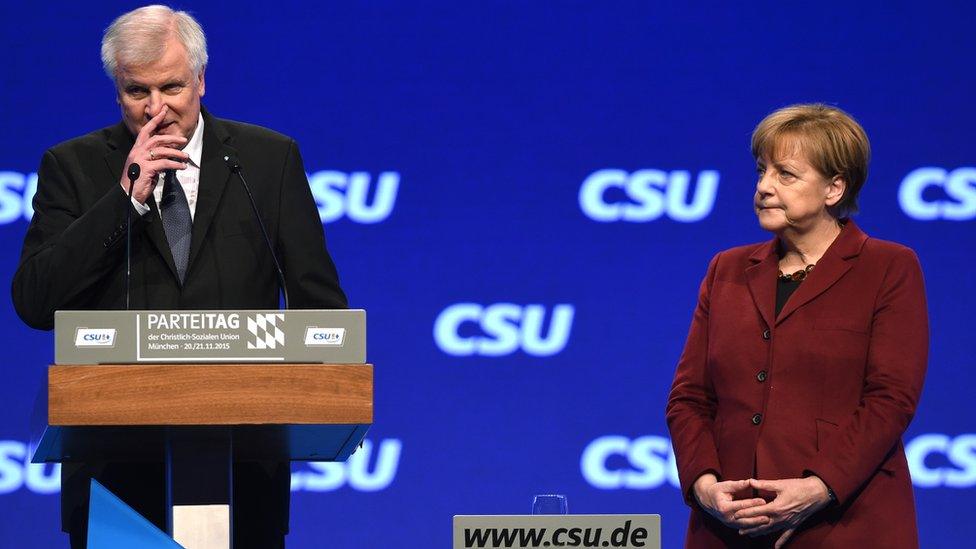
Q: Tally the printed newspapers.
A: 0